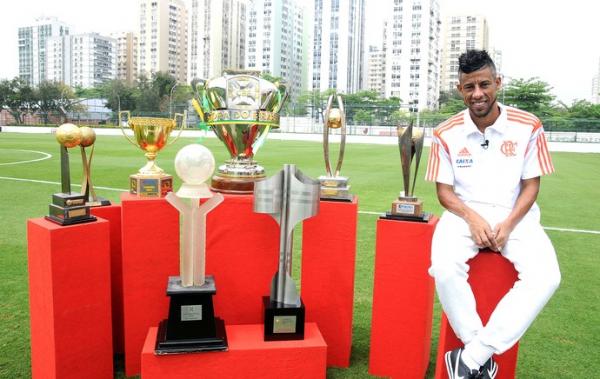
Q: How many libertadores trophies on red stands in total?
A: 0